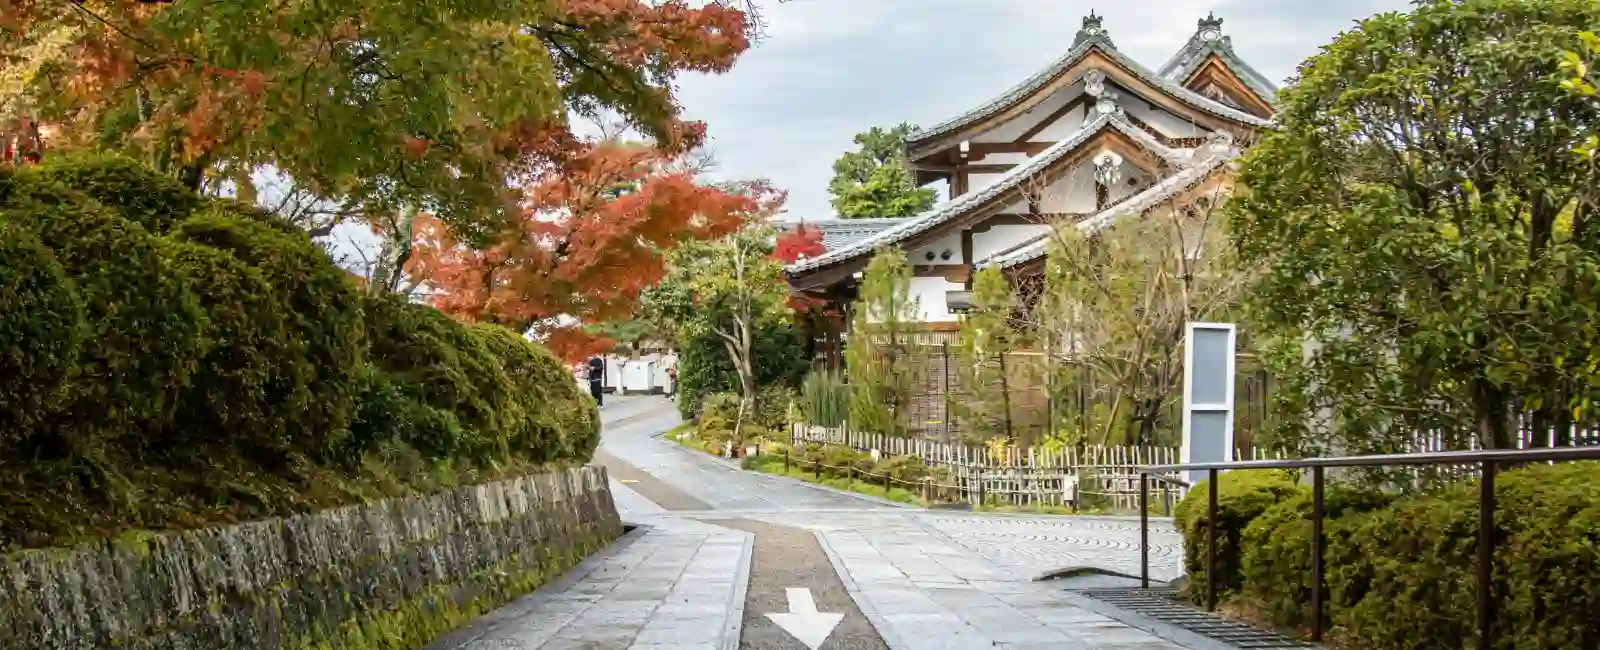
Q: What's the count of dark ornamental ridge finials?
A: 2